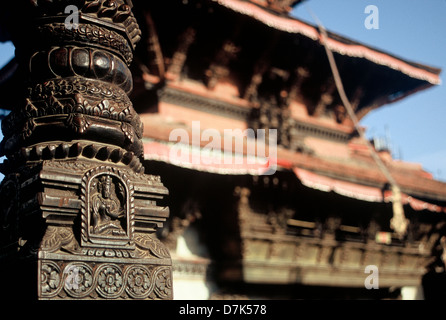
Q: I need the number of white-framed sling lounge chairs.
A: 0